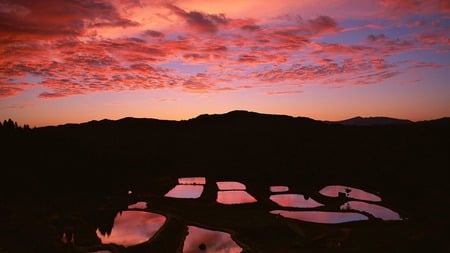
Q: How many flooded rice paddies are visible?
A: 12